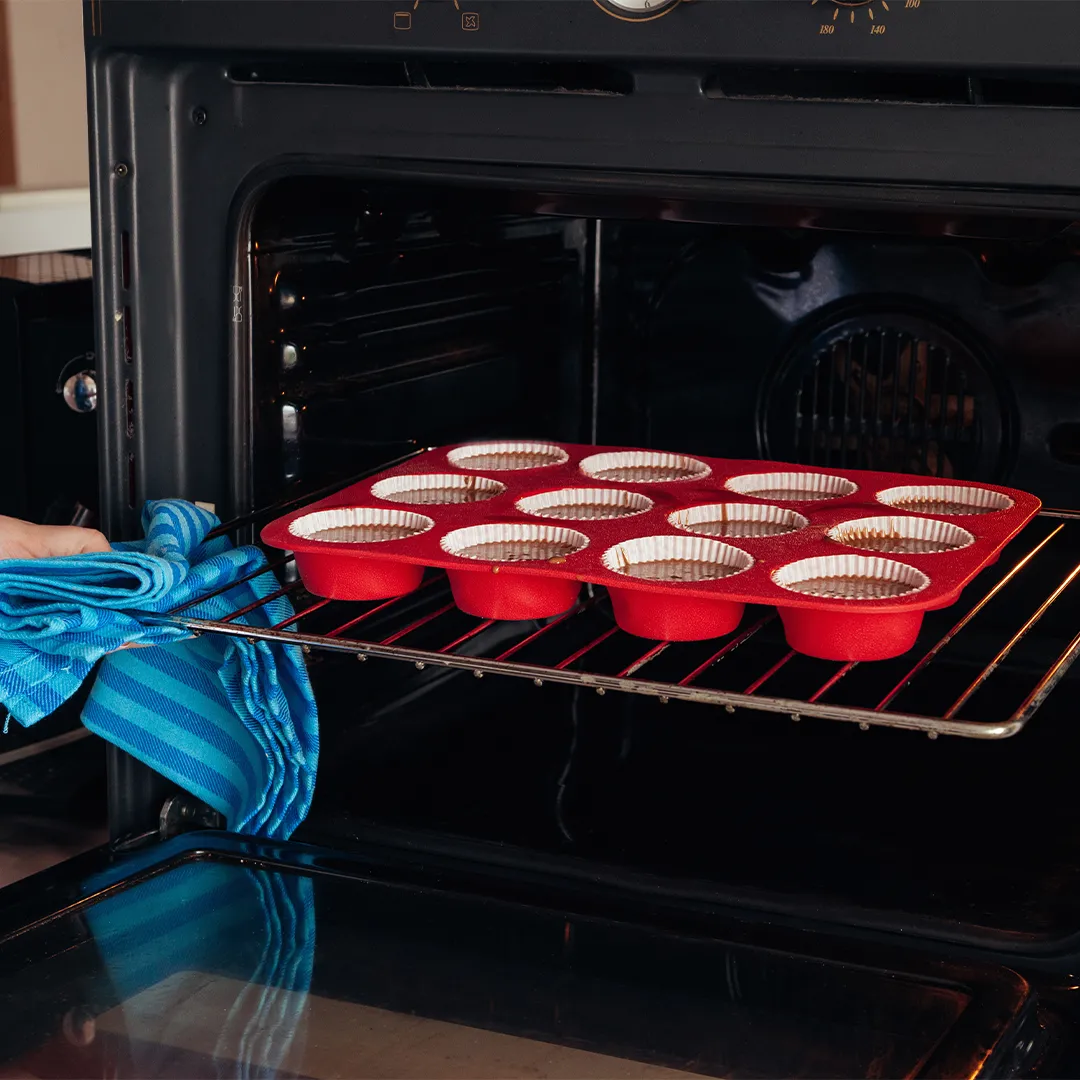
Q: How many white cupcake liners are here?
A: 12